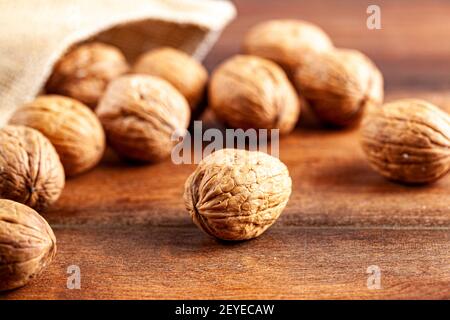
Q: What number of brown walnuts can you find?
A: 11